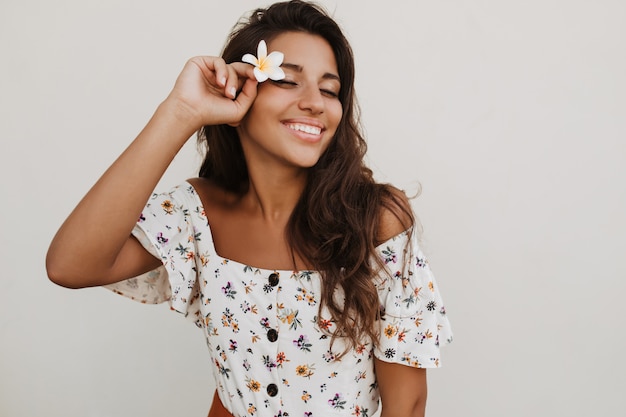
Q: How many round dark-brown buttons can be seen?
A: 3